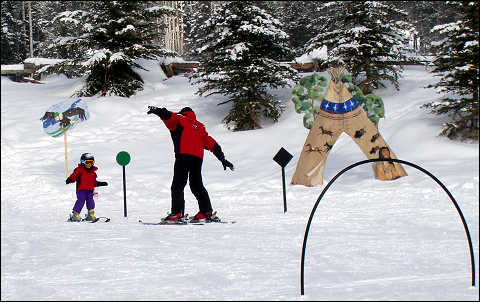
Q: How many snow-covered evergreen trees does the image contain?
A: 4